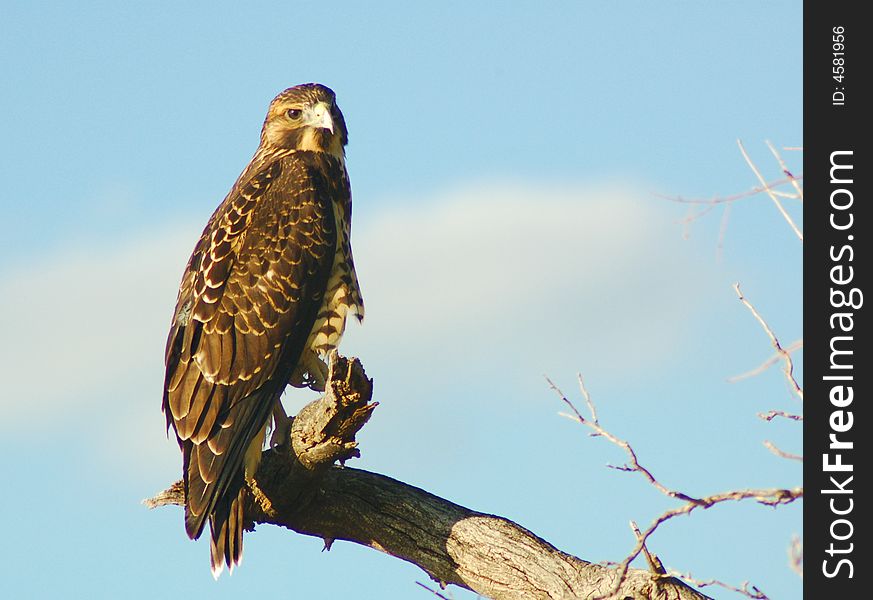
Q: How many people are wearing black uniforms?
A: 0